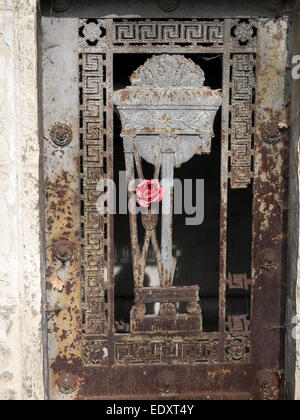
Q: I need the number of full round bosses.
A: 7